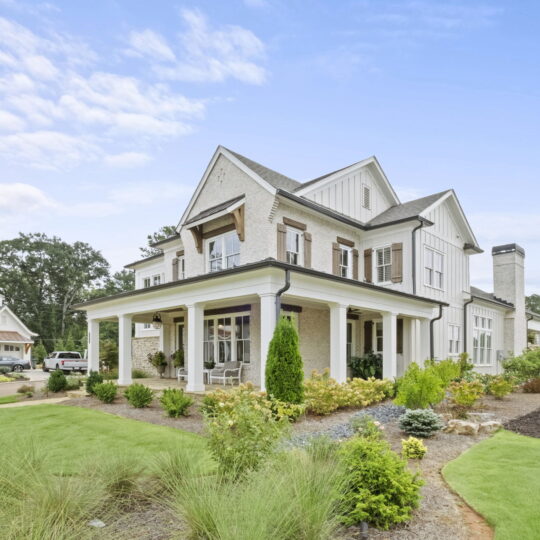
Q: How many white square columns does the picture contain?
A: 7